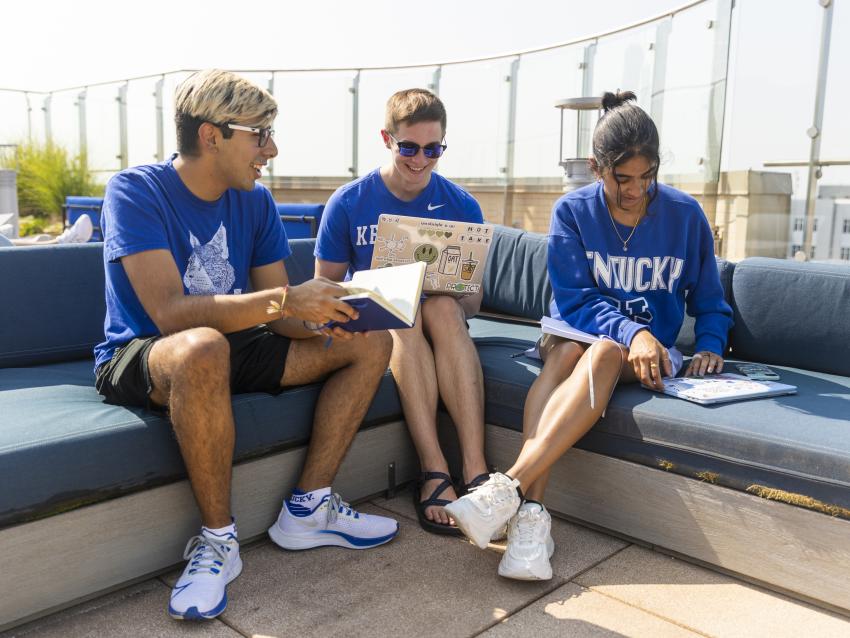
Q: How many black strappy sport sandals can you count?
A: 2